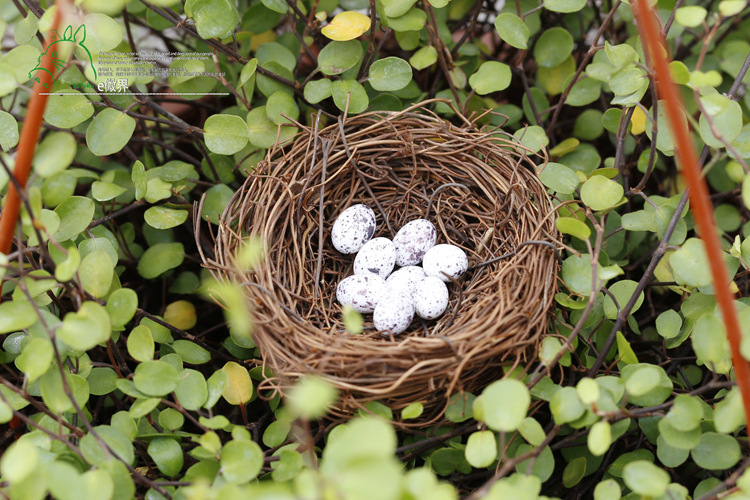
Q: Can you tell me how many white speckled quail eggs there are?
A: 8